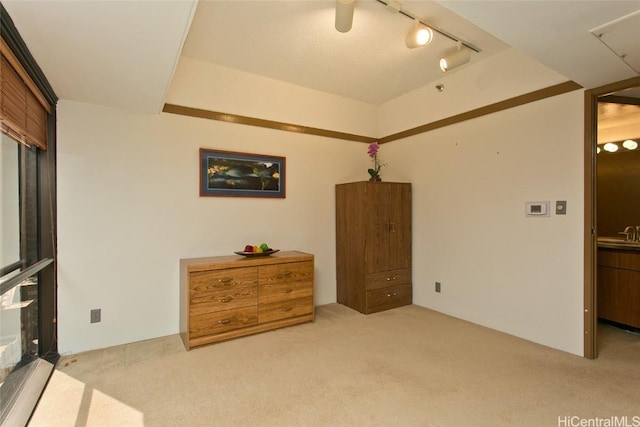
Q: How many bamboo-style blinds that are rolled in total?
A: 1